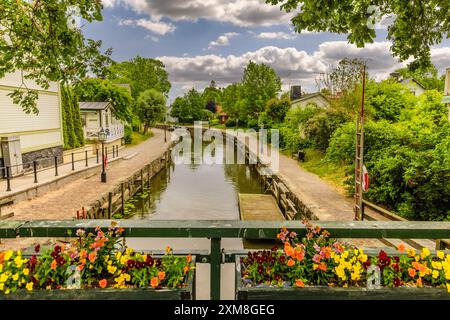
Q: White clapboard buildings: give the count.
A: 2